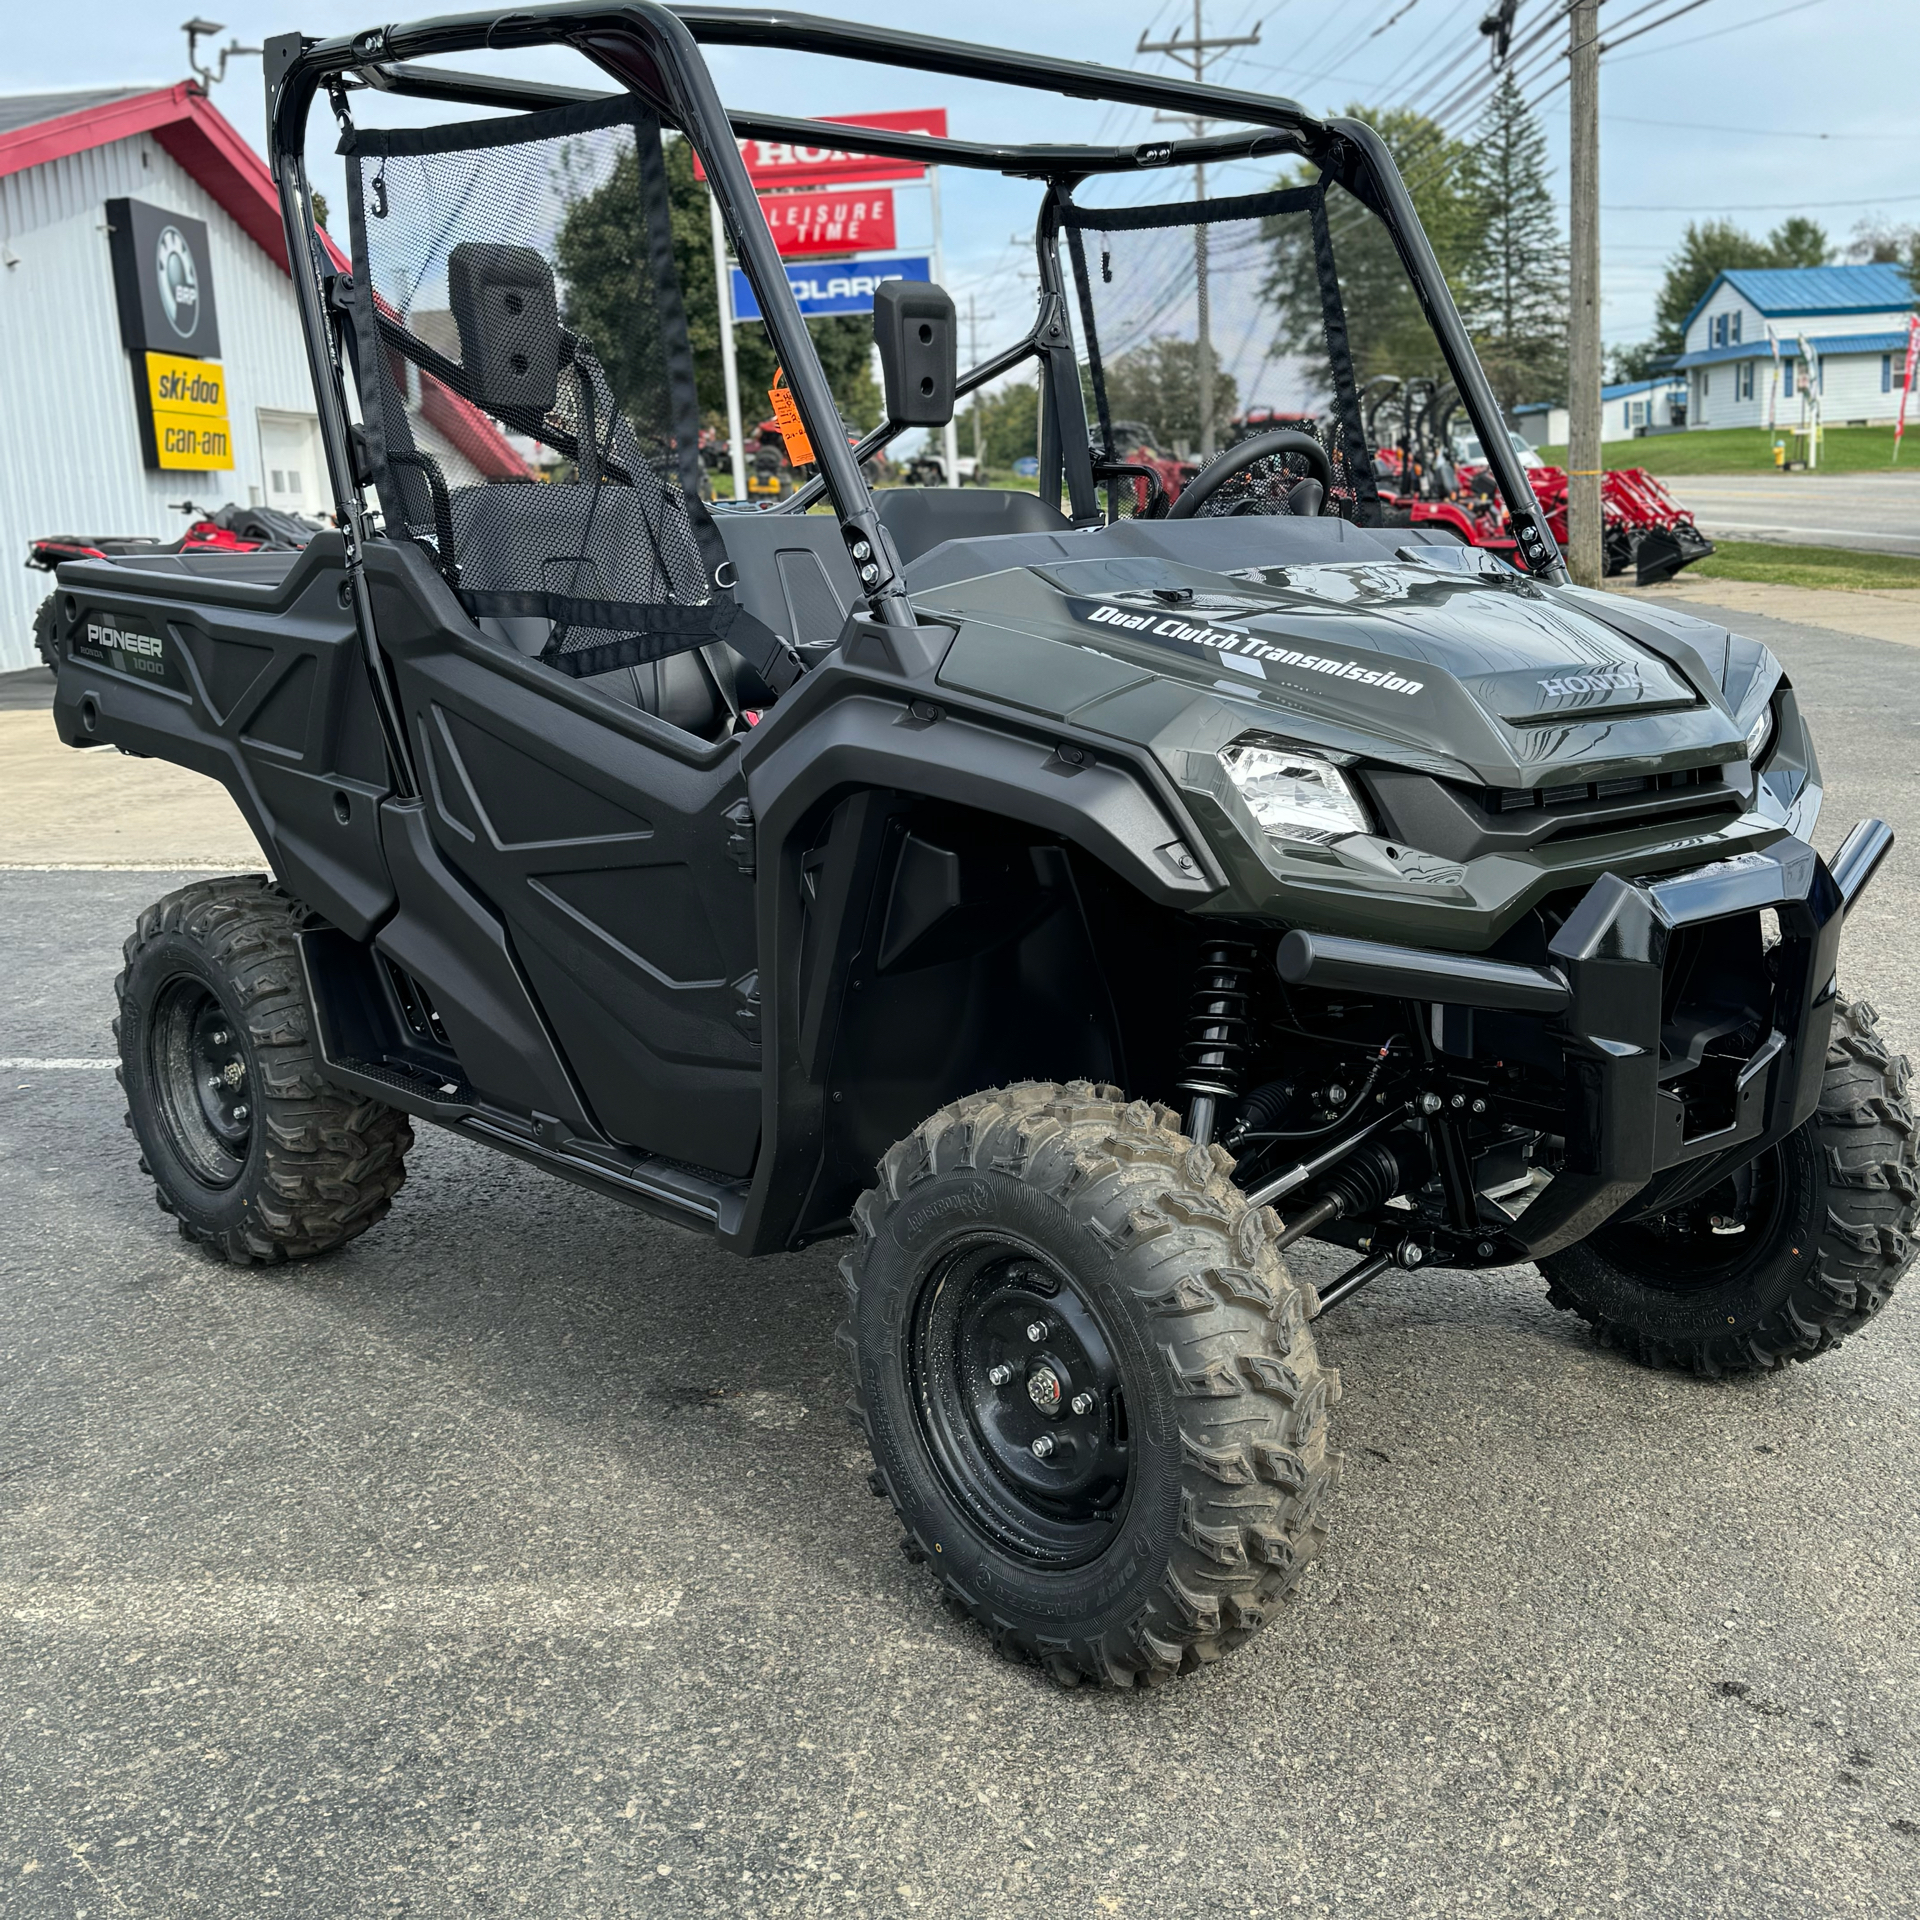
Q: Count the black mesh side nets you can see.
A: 2